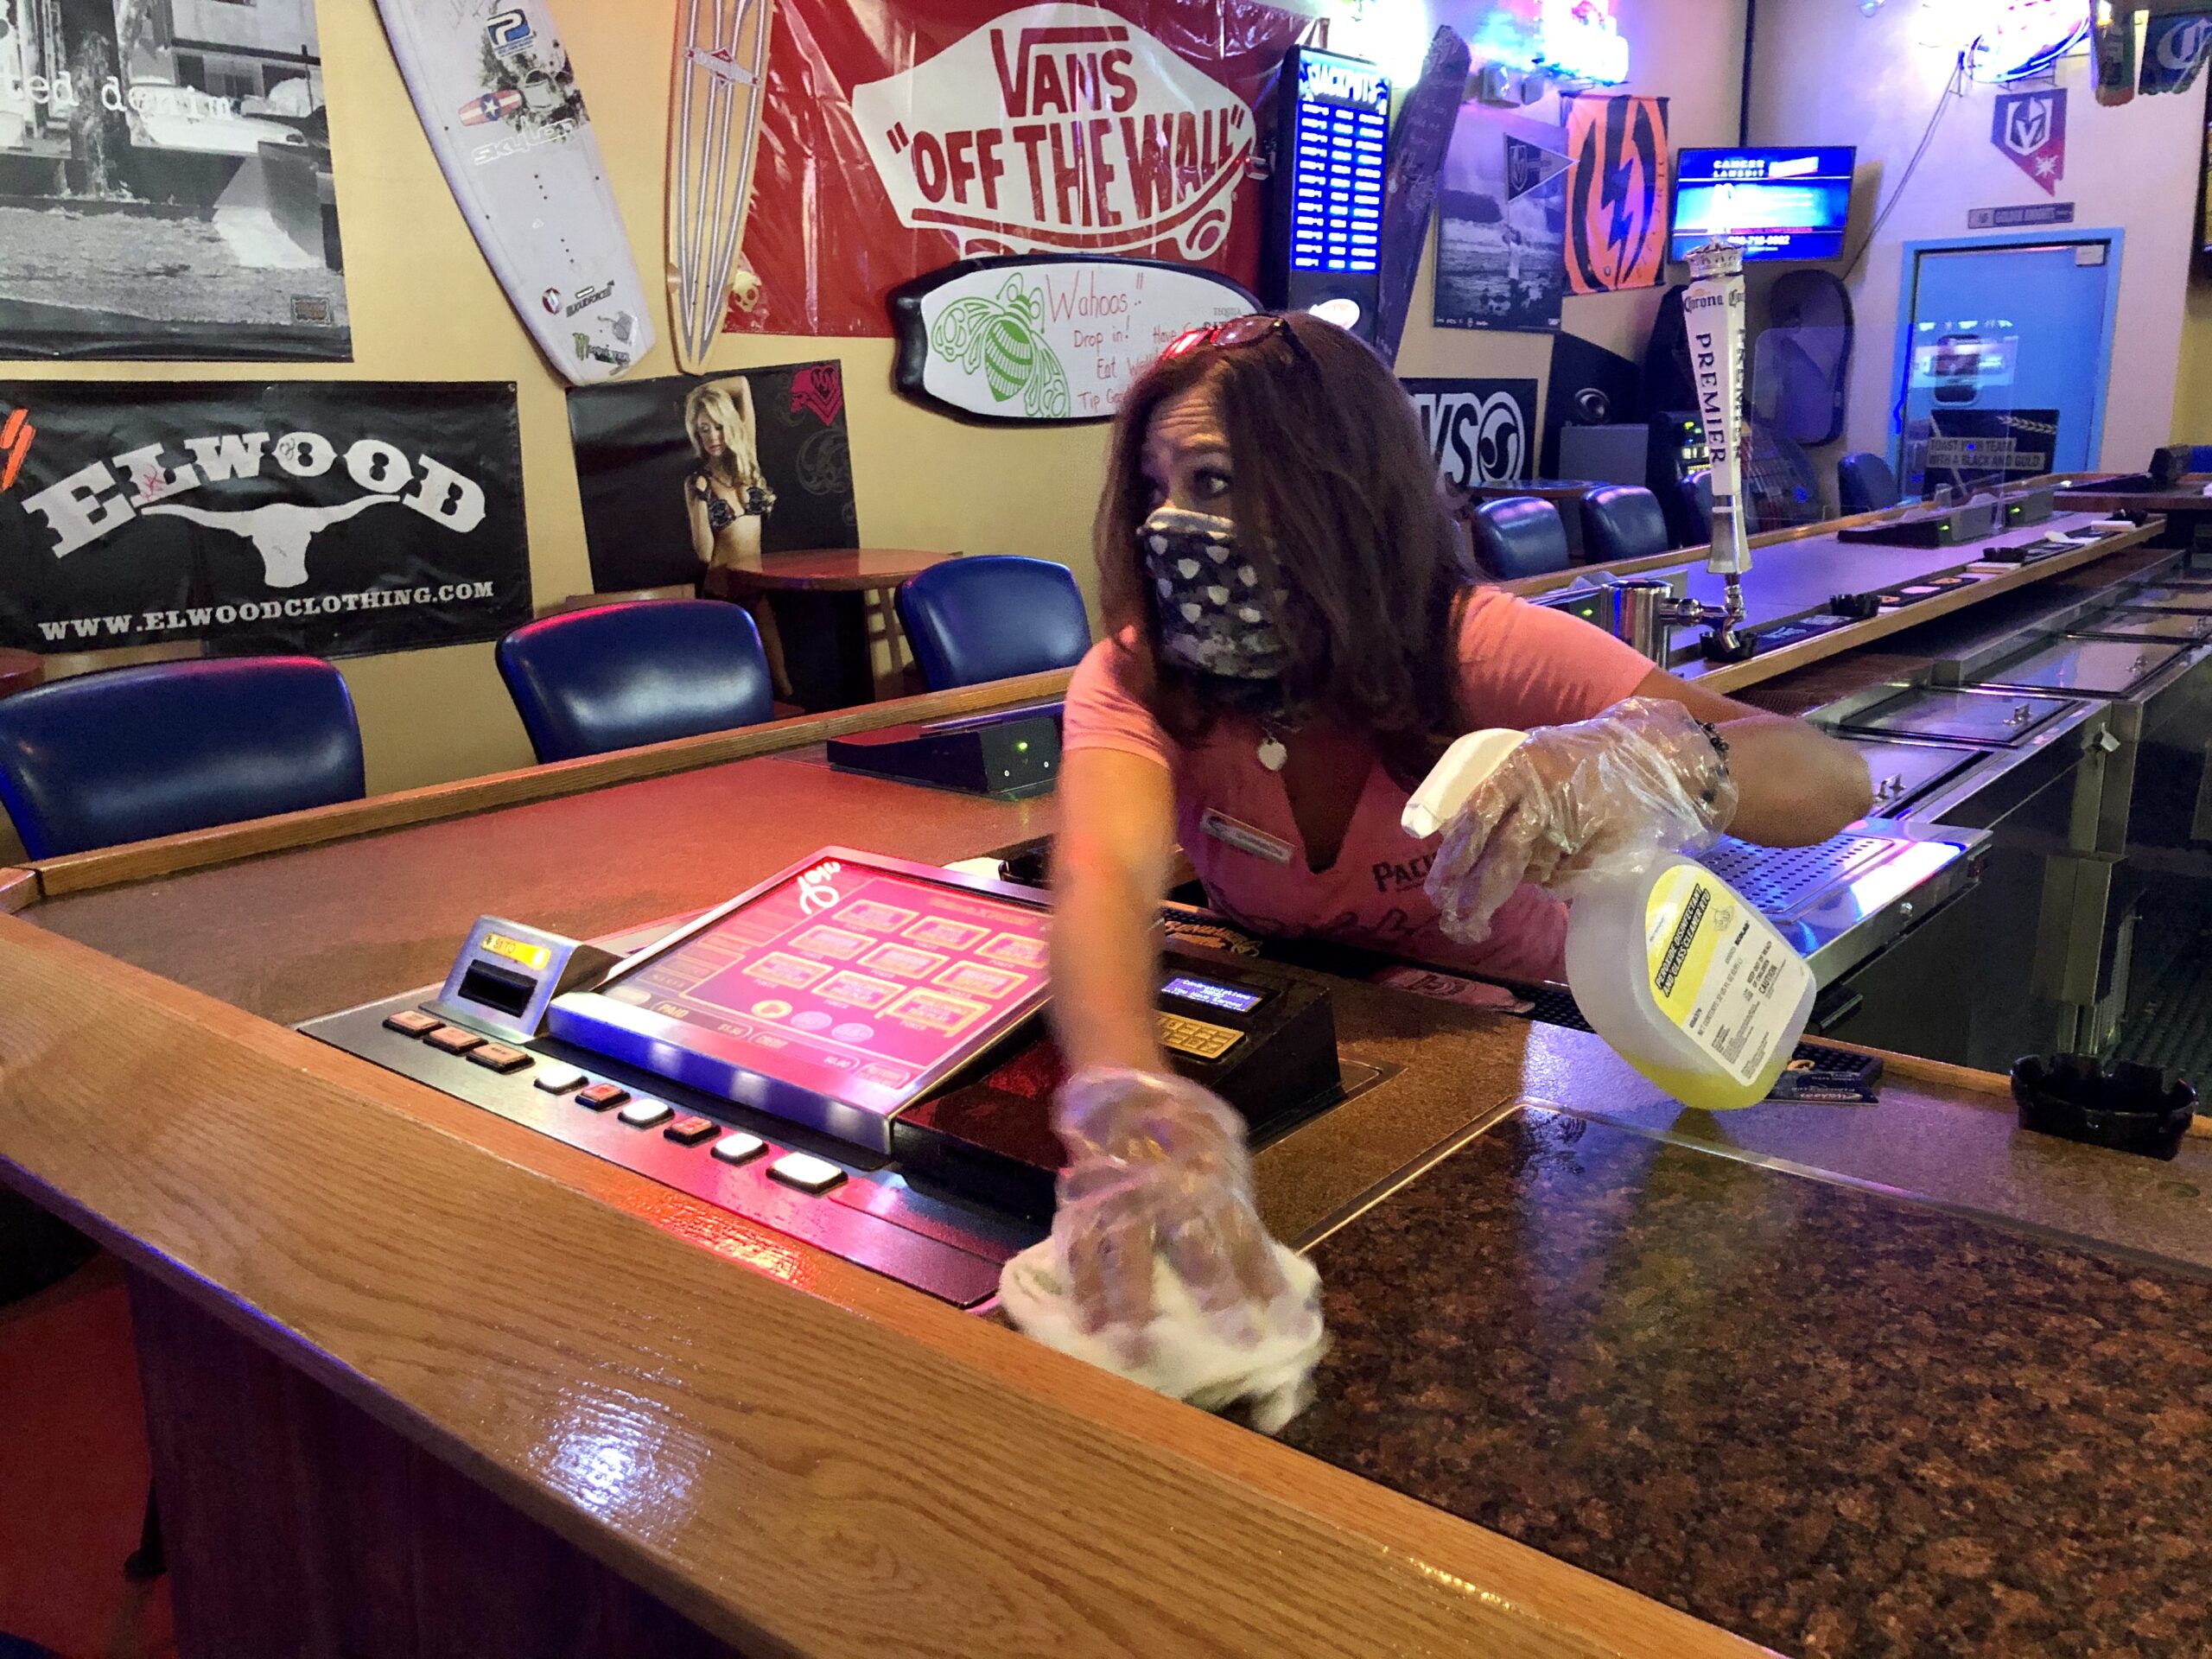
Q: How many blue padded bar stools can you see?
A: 7